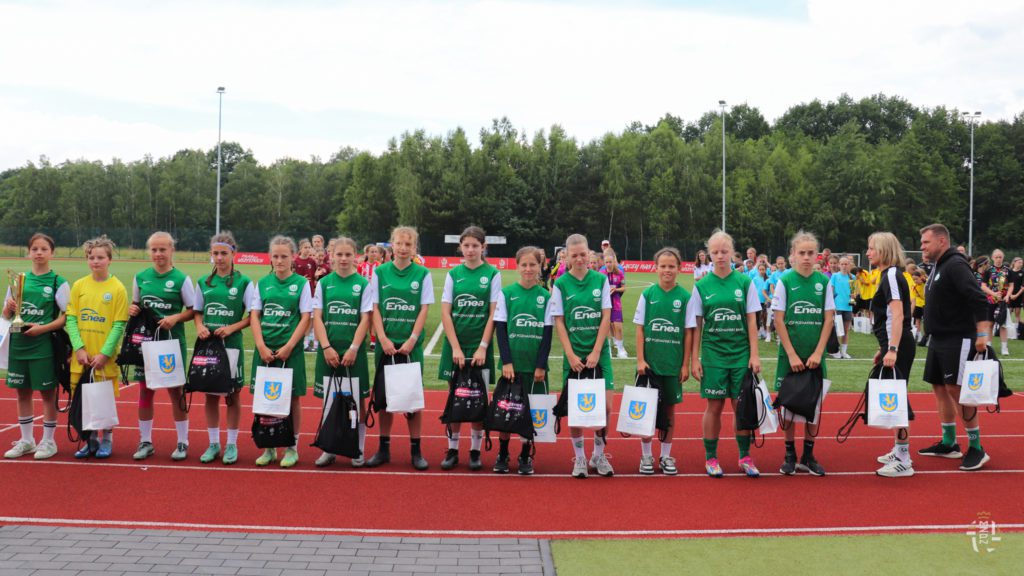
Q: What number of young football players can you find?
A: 13